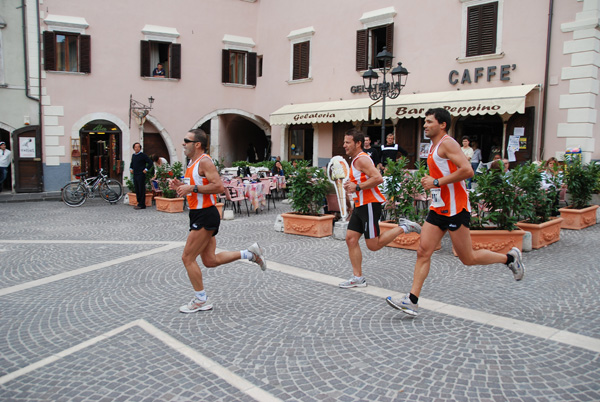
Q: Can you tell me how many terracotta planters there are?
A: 8